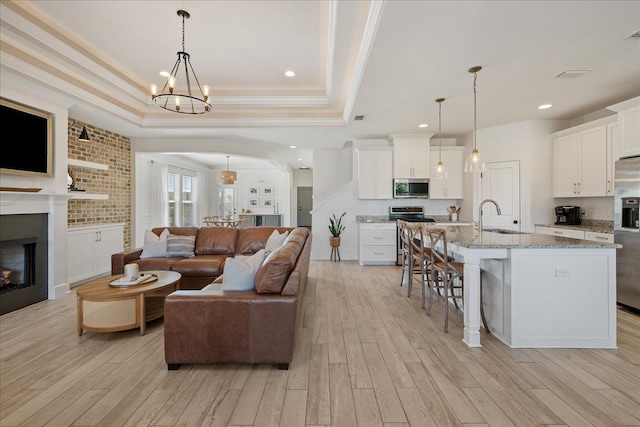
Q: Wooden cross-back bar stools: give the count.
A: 3